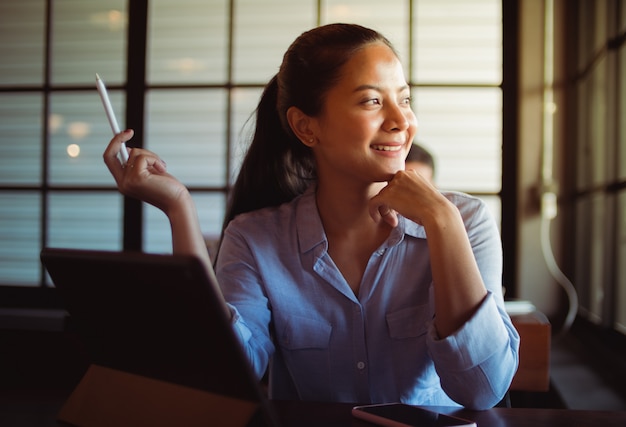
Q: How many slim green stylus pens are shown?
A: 0